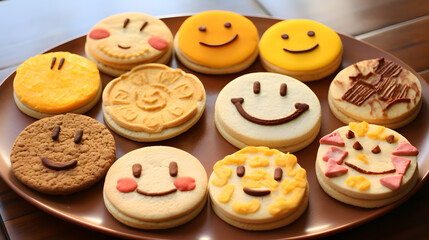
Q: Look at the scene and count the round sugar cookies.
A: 11